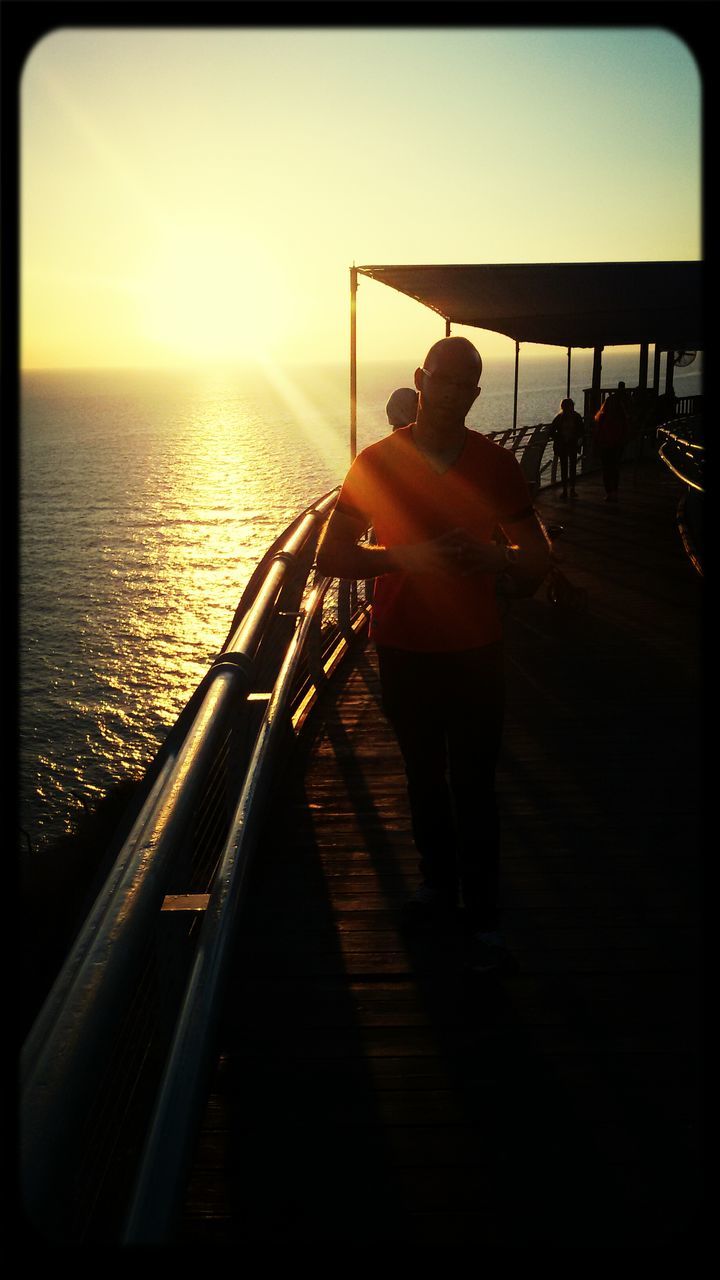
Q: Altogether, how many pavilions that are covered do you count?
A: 1